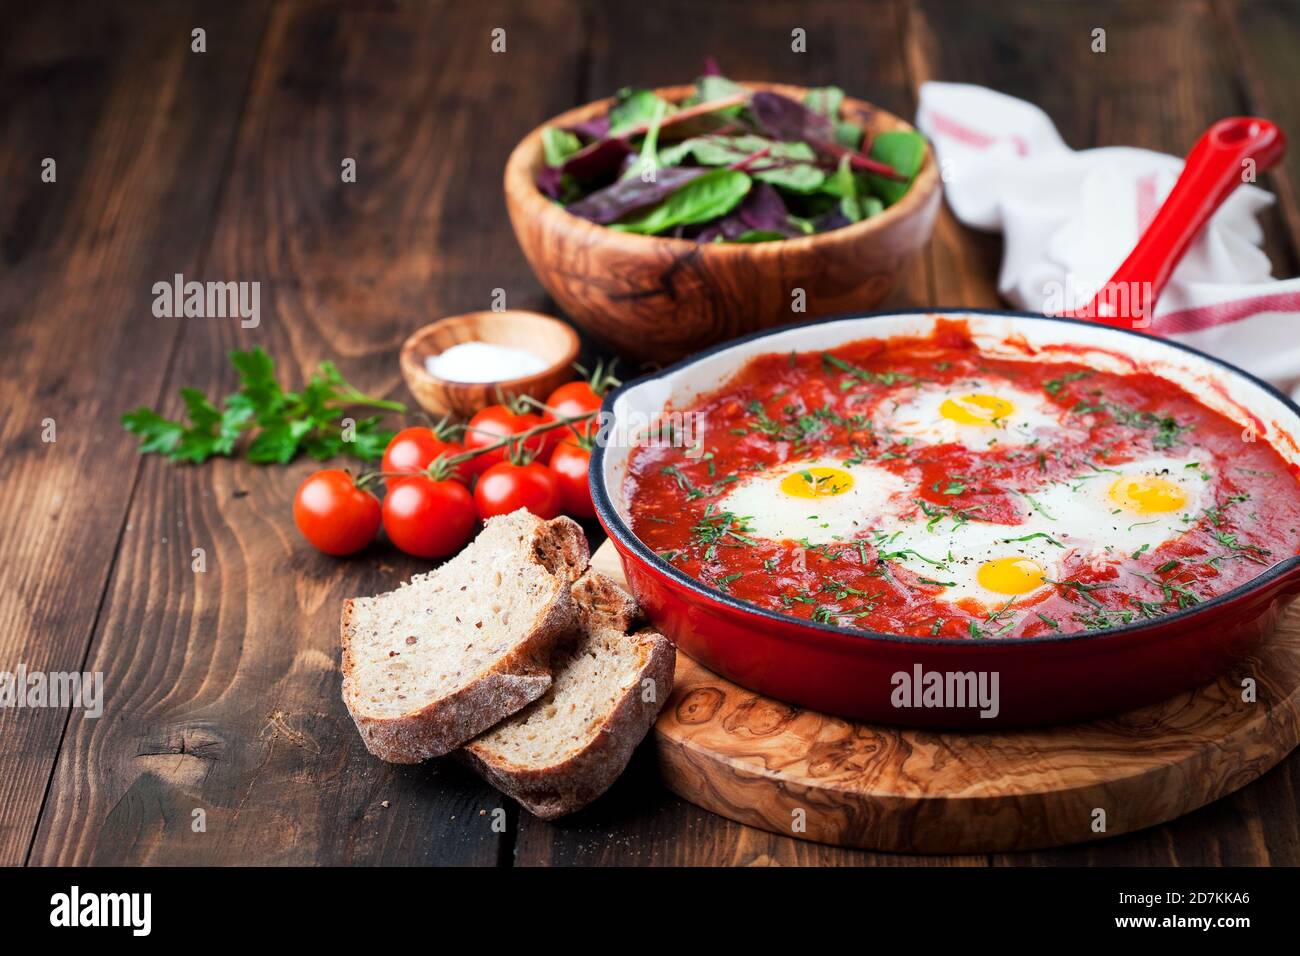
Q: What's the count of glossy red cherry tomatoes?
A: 7